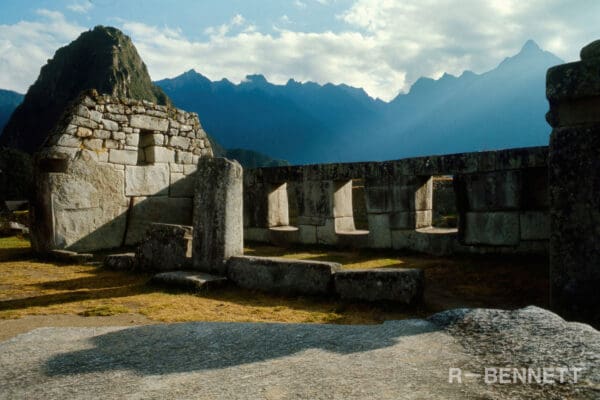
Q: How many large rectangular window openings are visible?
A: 3